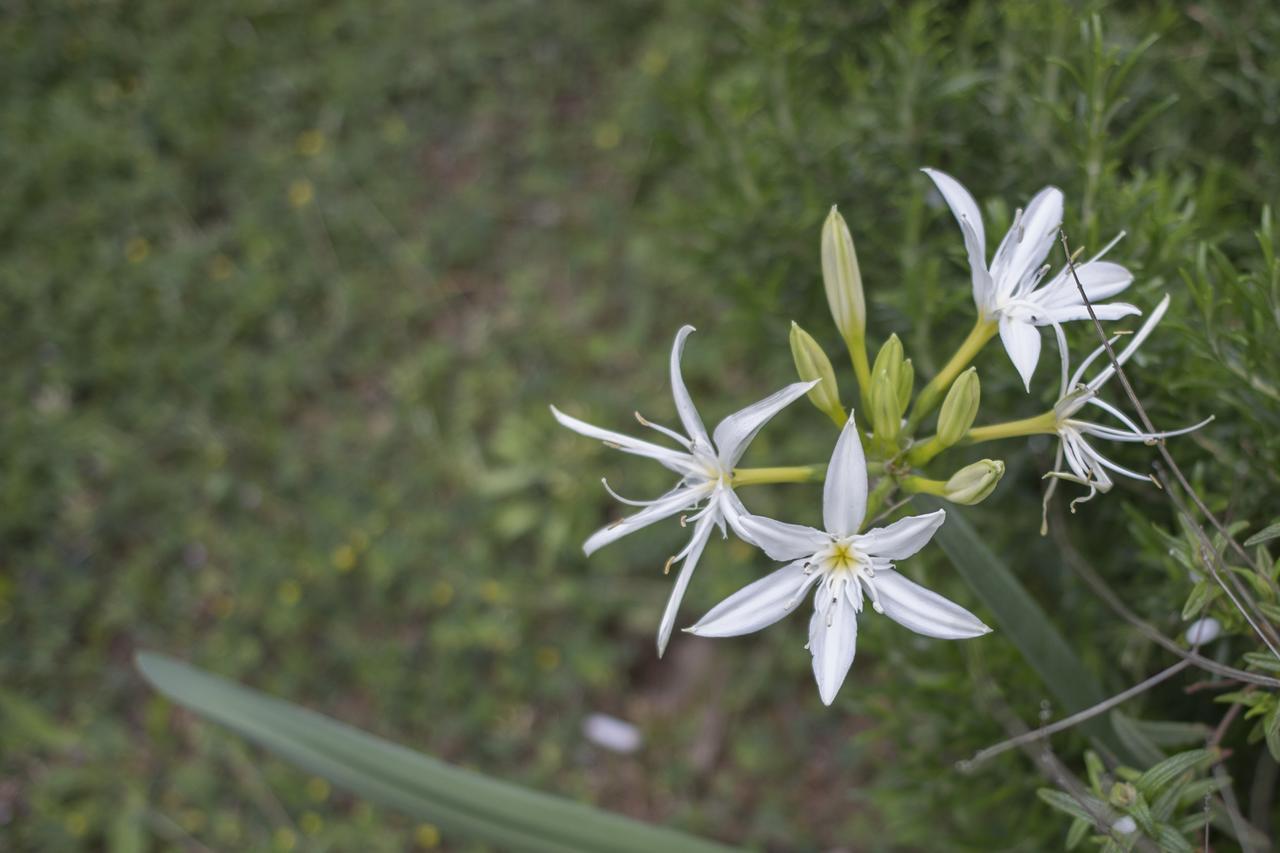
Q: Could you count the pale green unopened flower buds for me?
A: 7